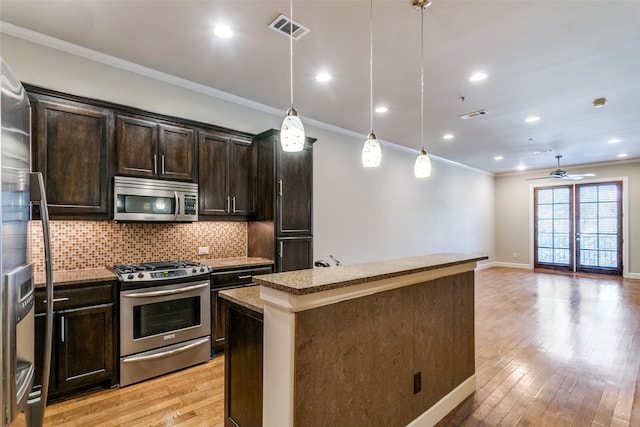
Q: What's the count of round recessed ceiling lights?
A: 10